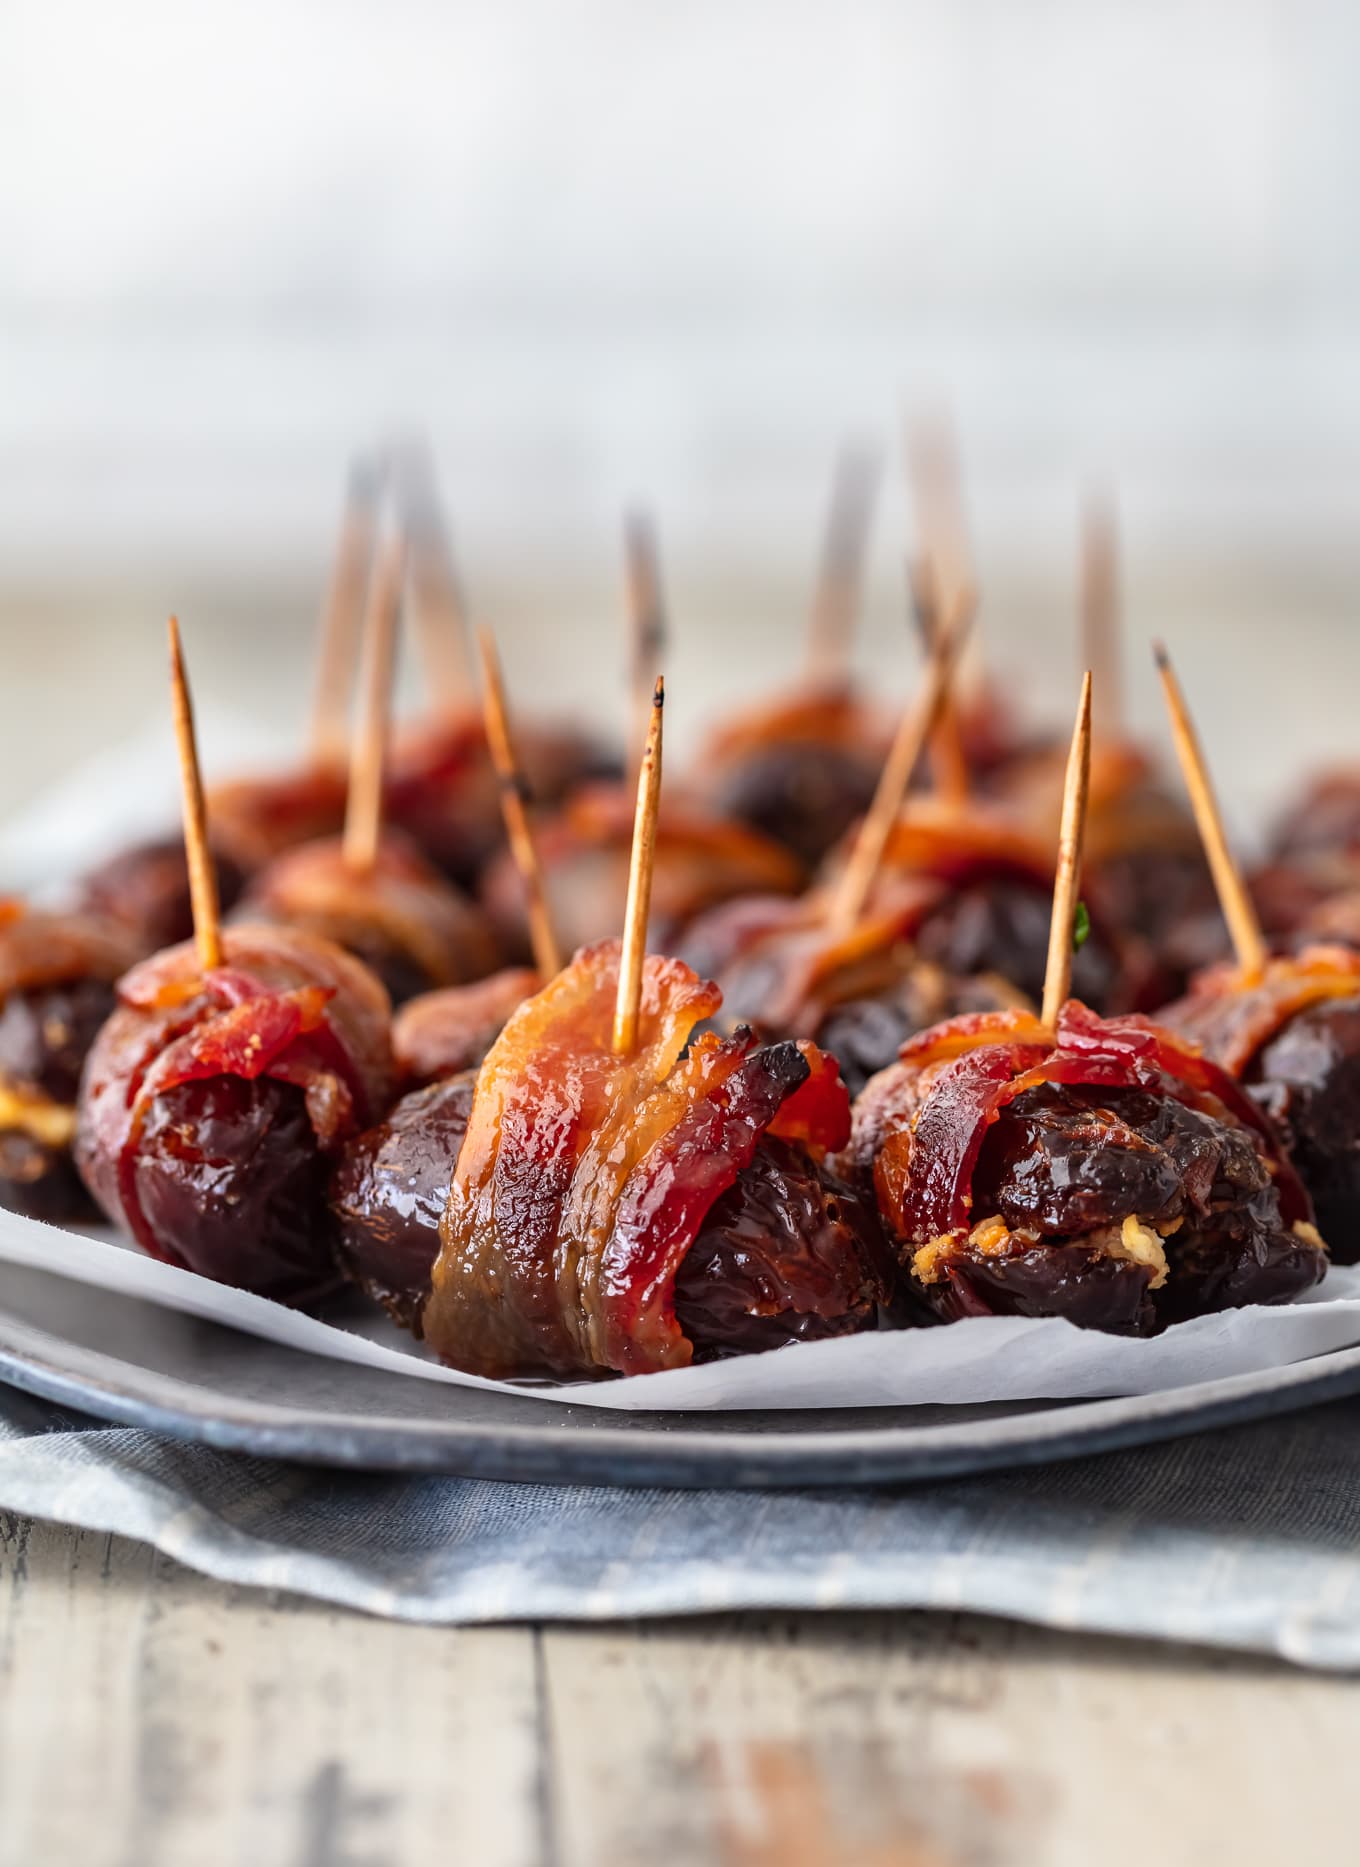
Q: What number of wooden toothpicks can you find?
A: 14